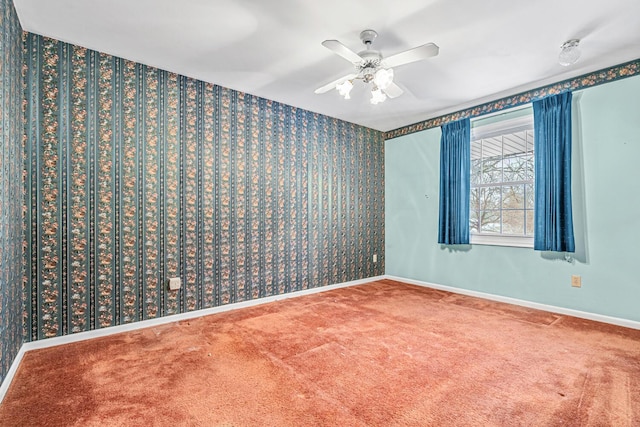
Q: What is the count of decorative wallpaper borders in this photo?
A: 1